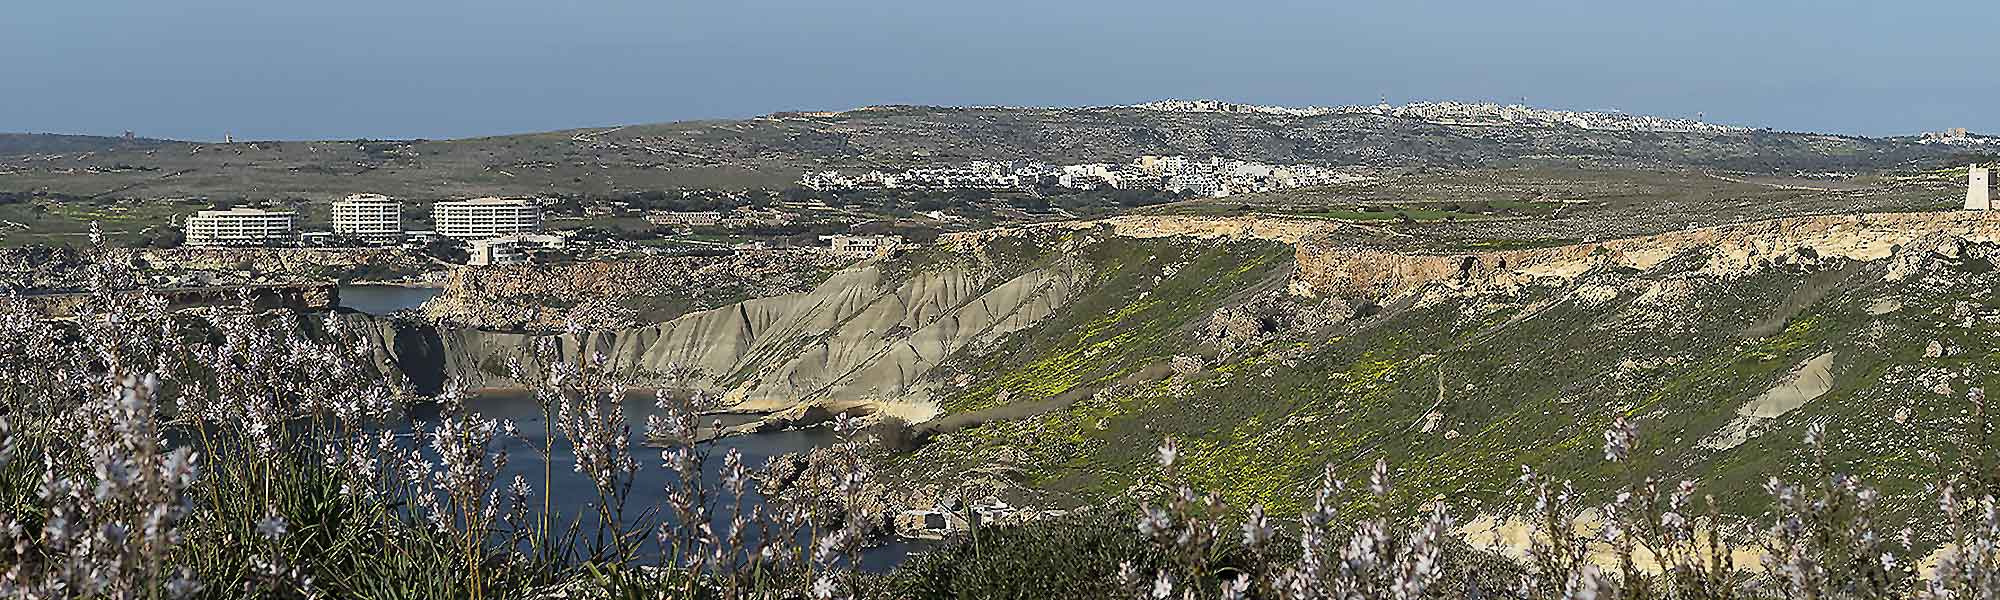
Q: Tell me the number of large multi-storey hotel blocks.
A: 3